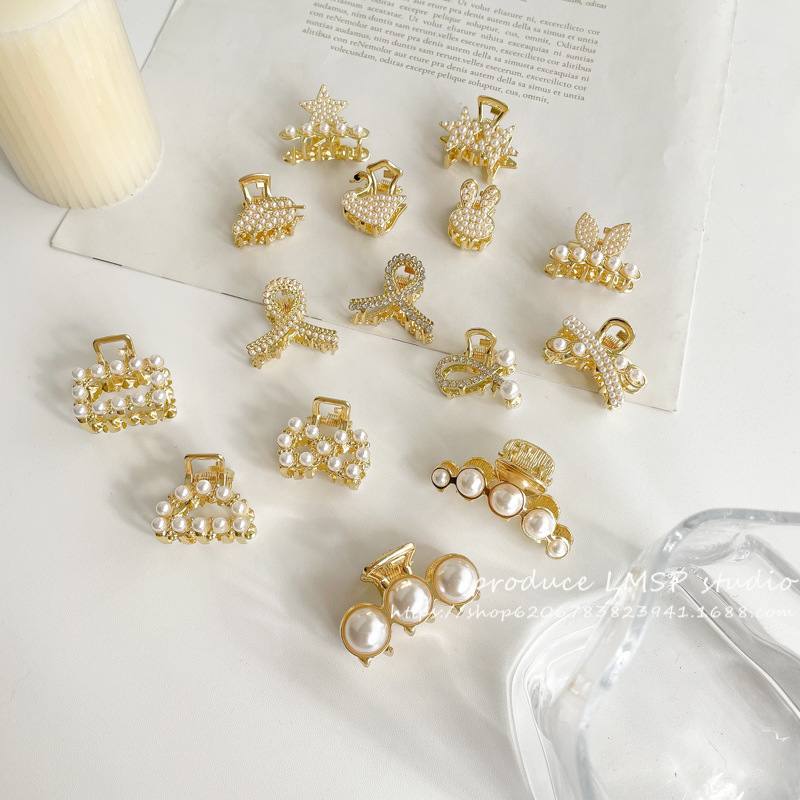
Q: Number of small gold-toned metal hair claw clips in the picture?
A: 15